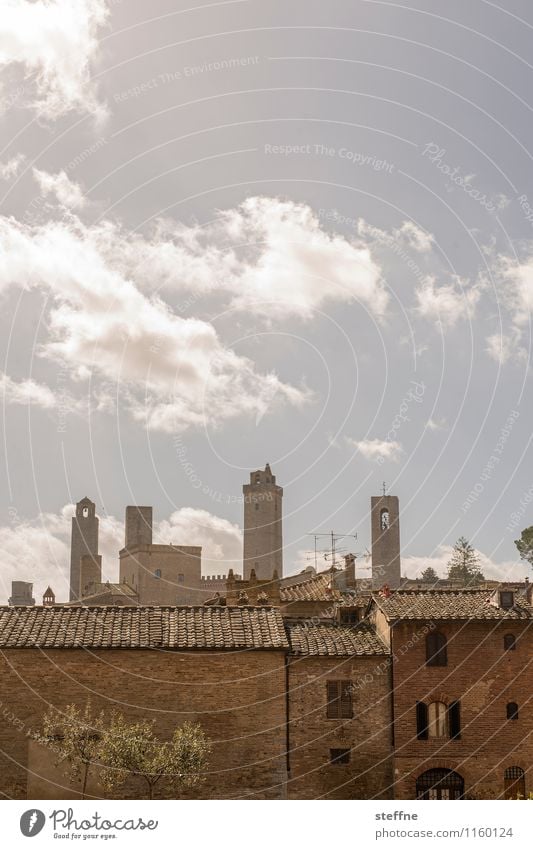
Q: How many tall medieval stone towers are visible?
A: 4